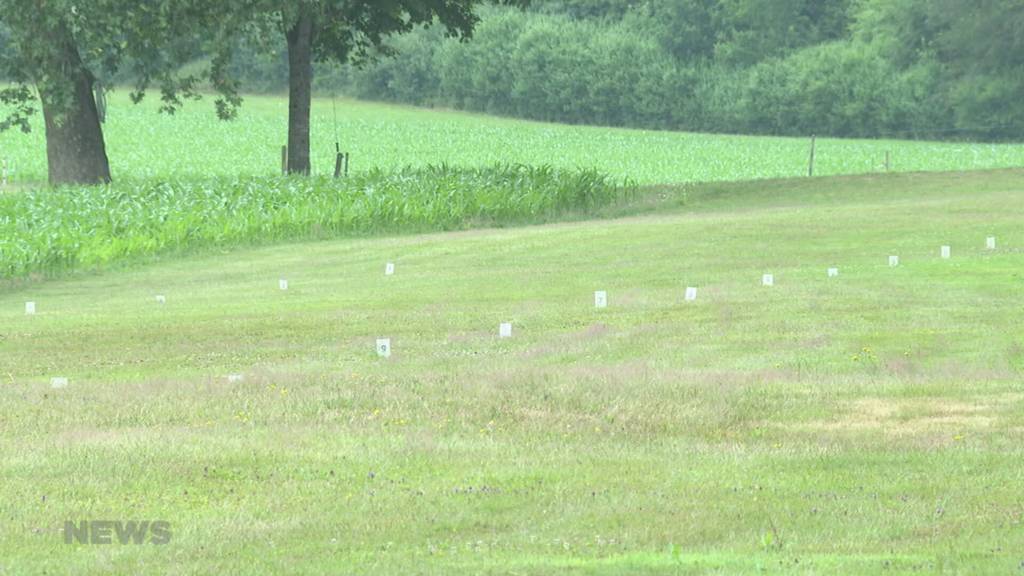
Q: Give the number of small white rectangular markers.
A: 15